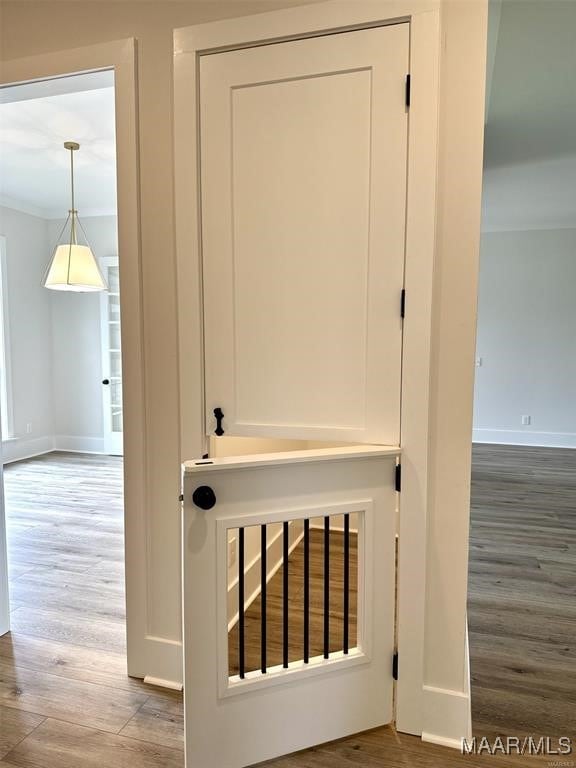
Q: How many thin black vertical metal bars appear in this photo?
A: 6